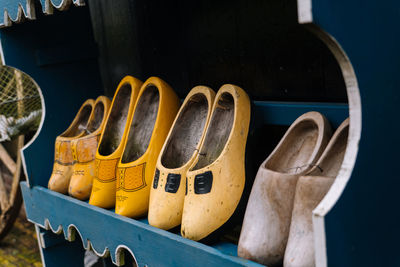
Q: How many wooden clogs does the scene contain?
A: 8